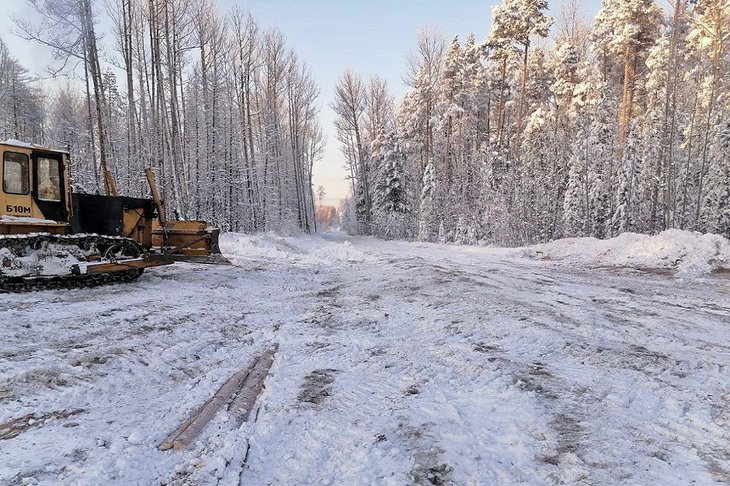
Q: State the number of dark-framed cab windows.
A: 2